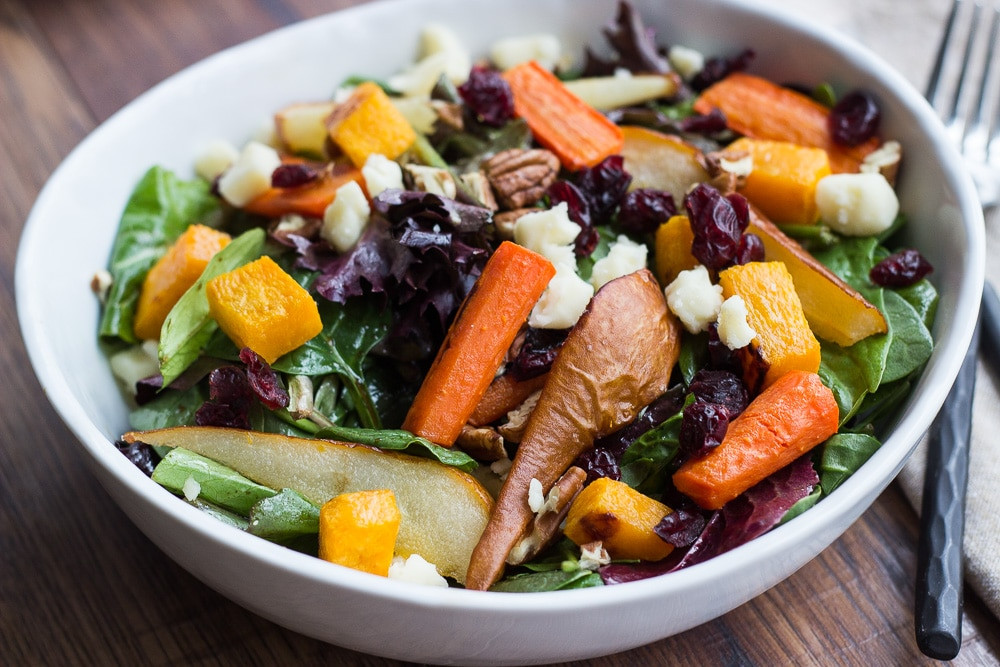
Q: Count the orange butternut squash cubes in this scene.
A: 8